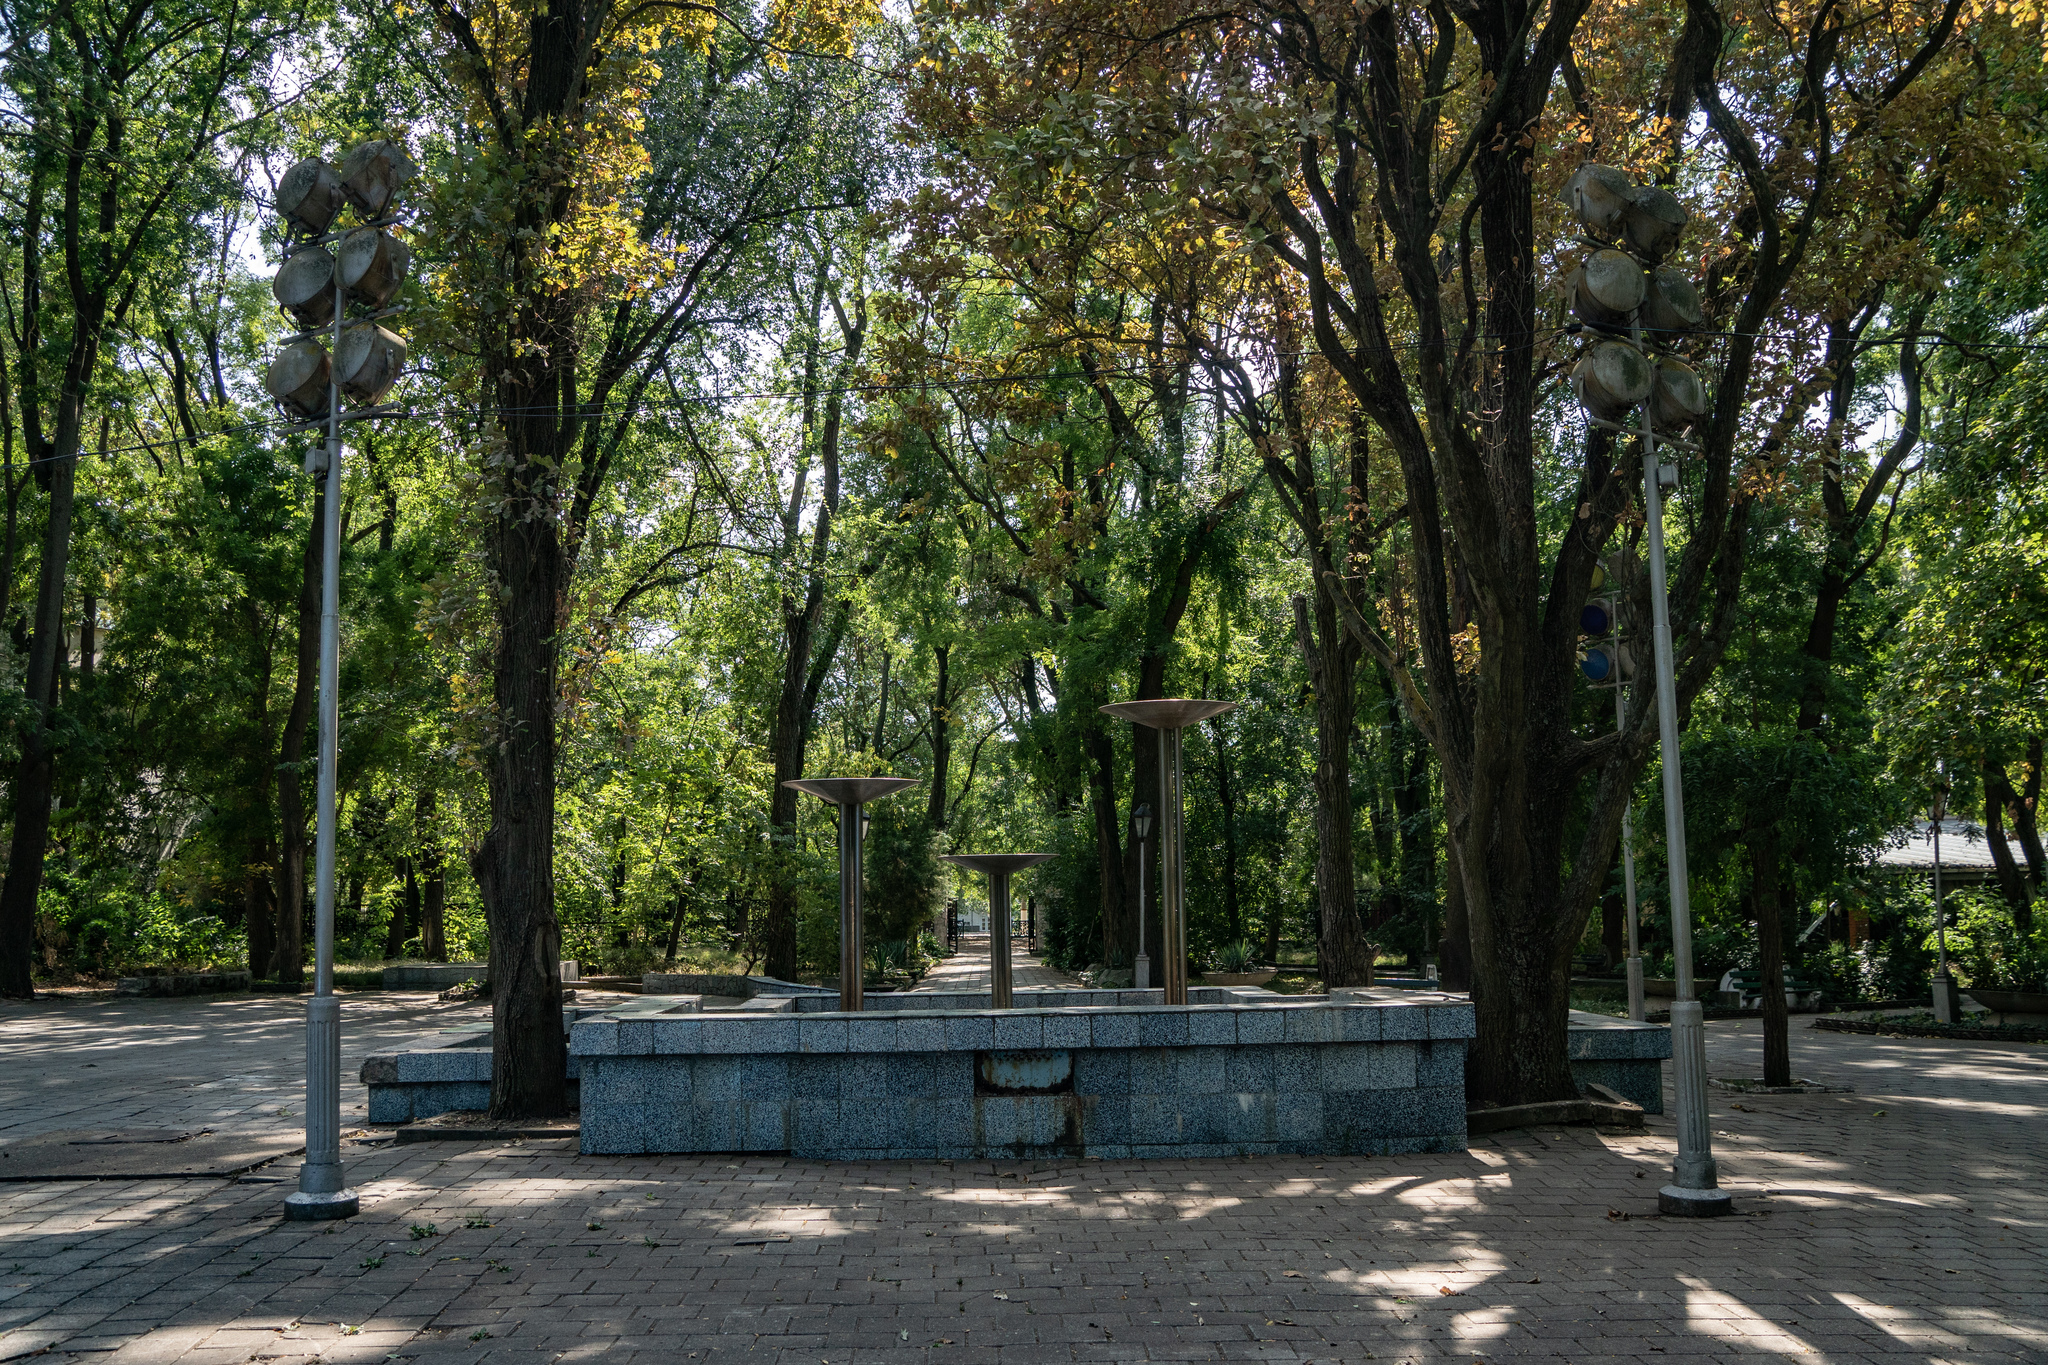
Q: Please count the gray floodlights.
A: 12